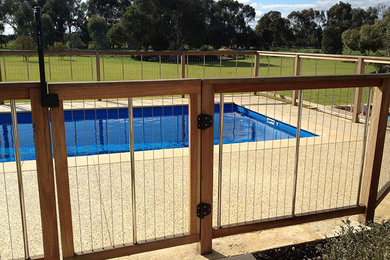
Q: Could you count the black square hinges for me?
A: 2